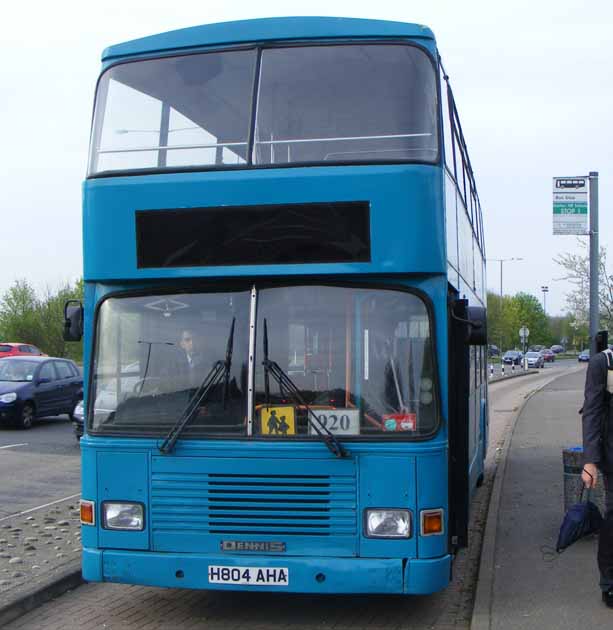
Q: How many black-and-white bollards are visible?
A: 3